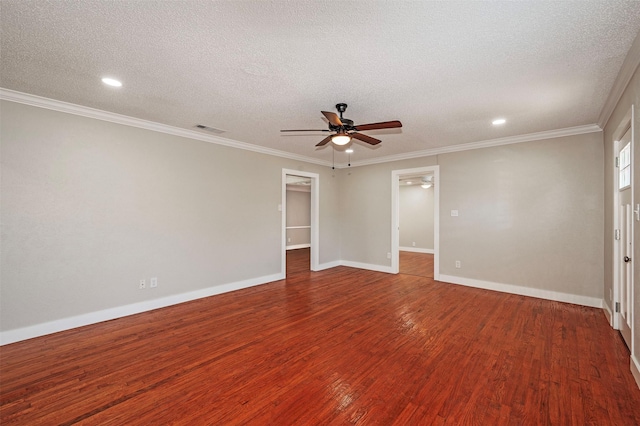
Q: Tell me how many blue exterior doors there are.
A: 0